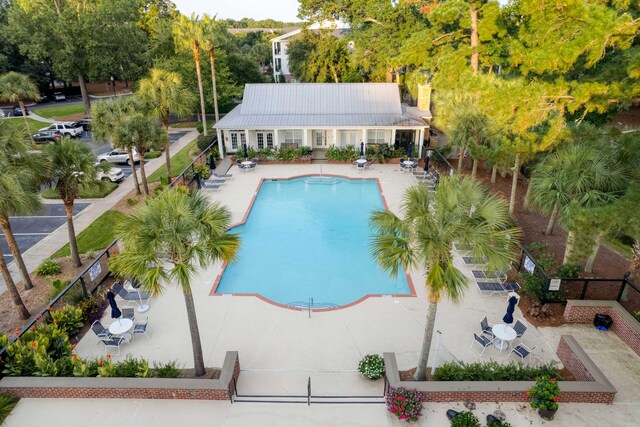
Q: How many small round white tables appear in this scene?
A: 5